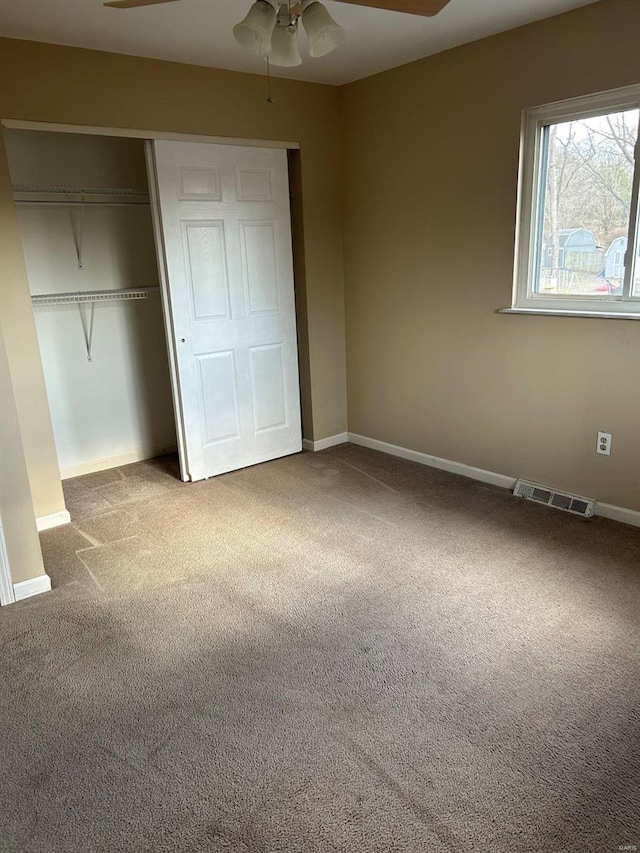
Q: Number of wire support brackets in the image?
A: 2